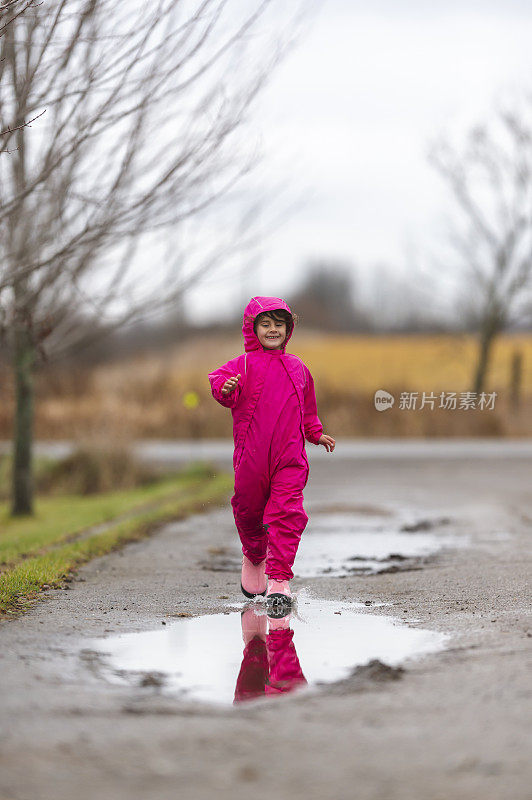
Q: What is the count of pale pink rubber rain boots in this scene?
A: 2